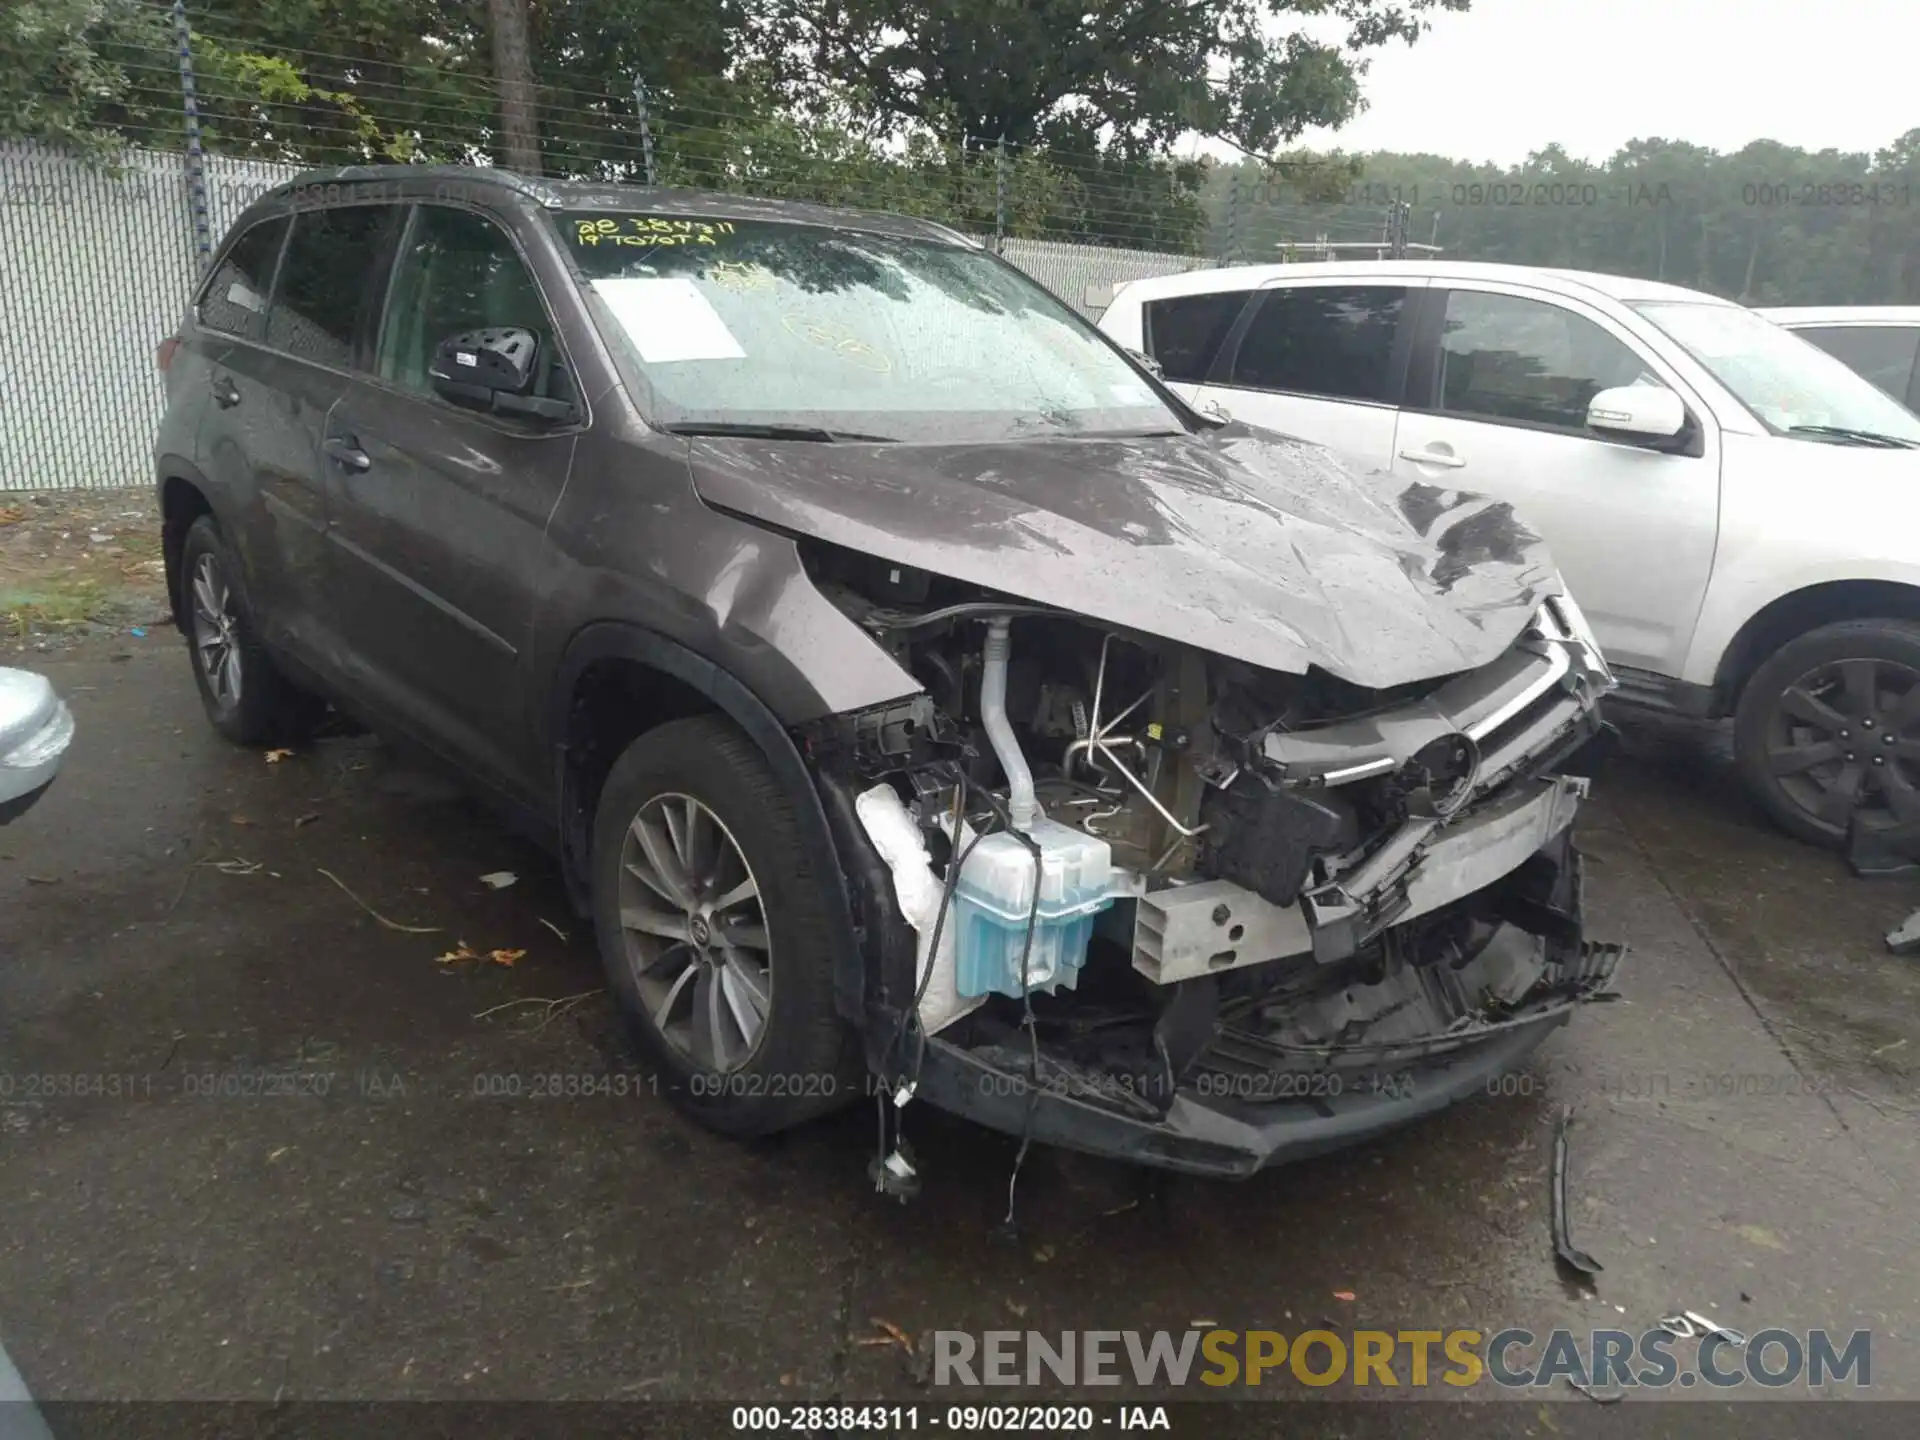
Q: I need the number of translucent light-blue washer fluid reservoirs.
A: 1